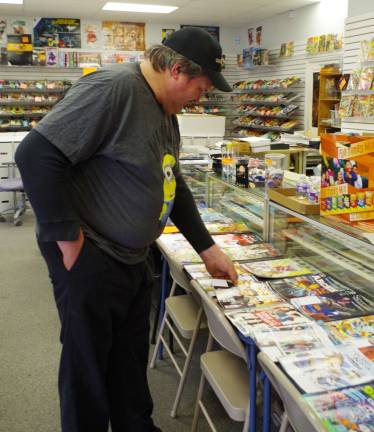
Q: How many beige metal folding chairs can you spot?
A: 3